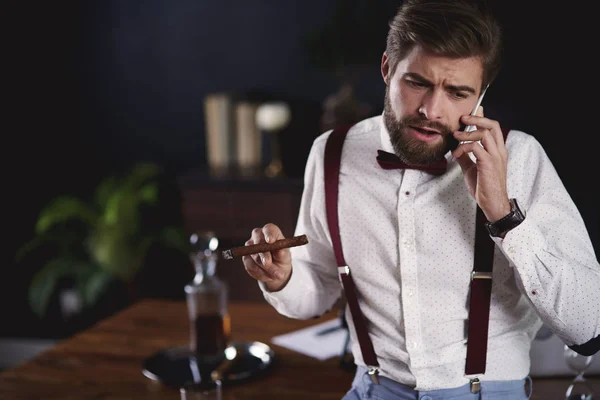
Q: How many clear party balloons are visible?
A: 0